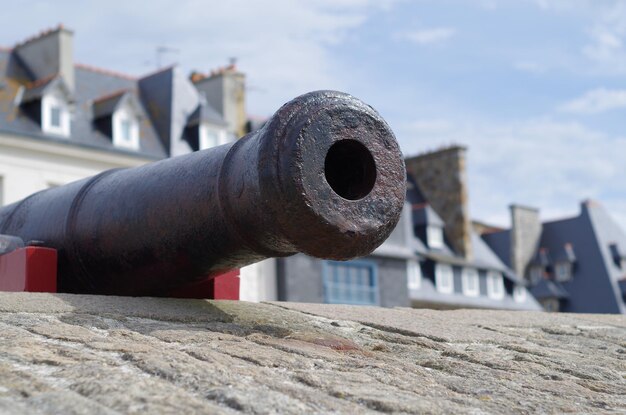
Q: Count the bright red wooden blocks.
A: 2